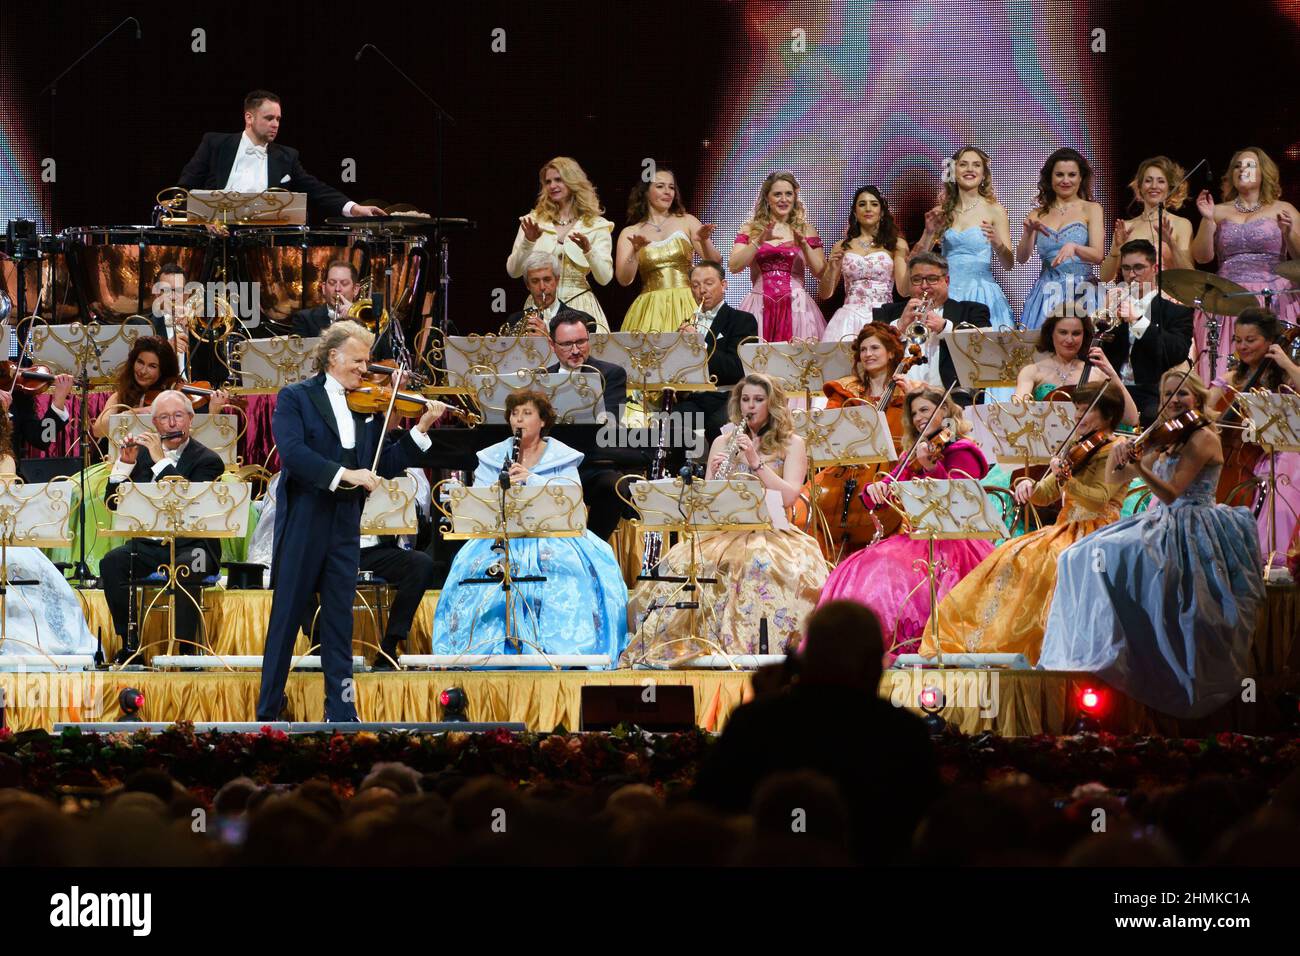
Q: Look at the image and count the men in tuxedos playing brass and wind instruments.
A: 7